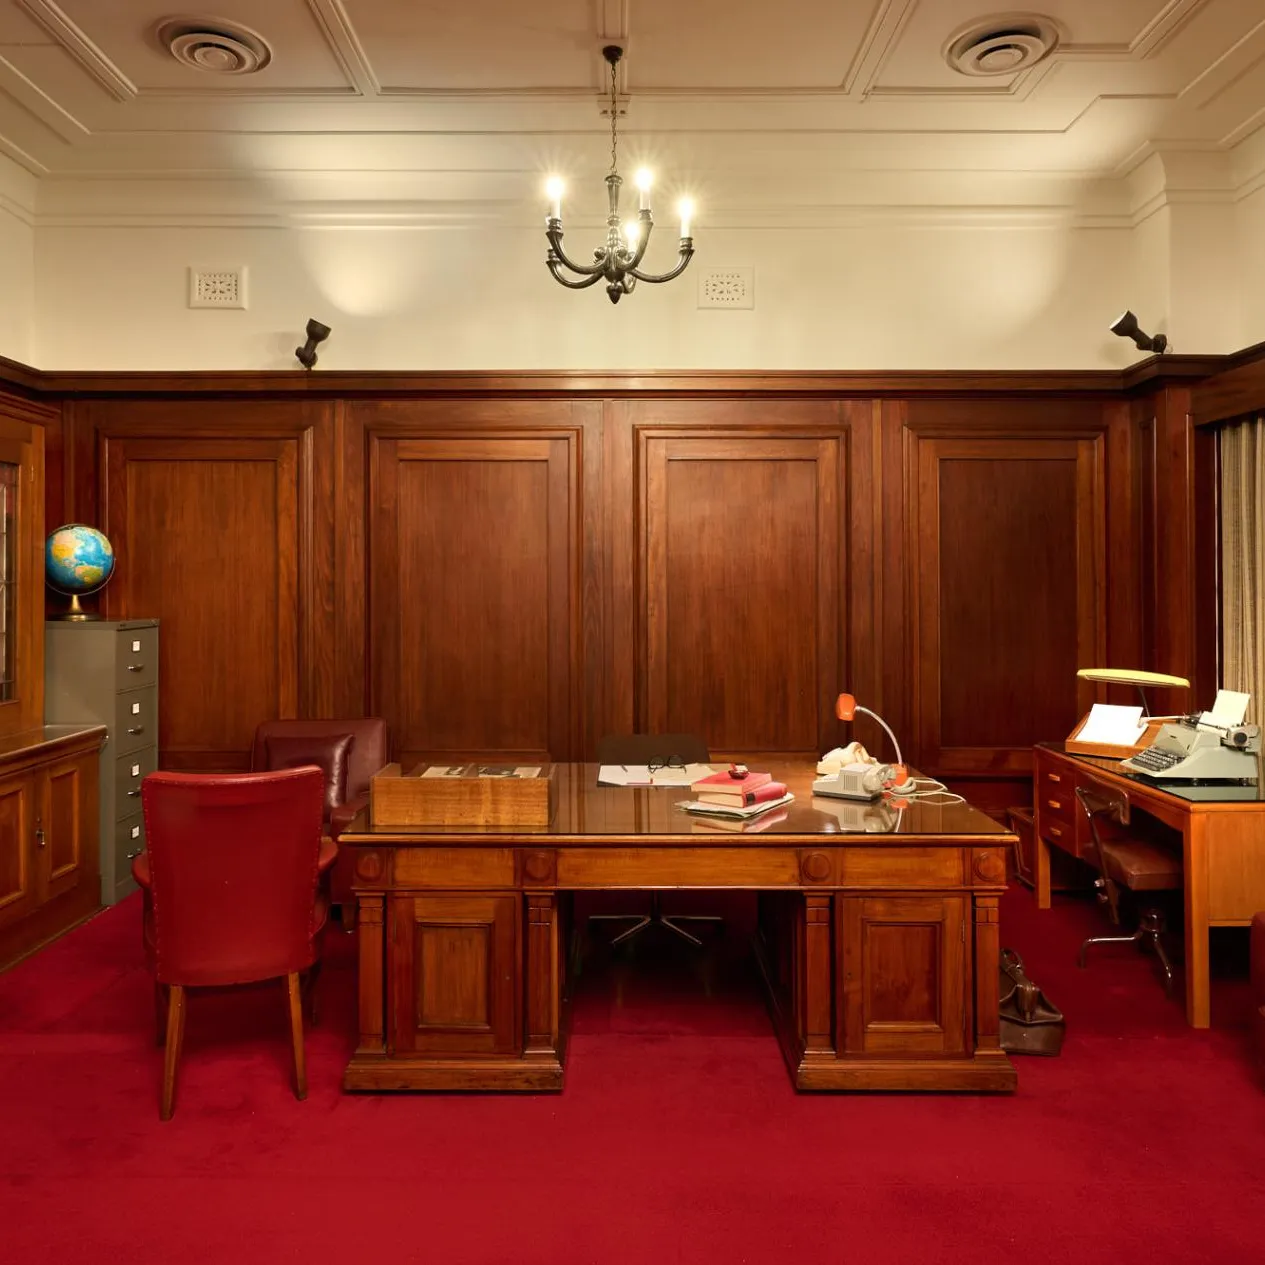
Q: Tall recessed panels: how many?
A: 4